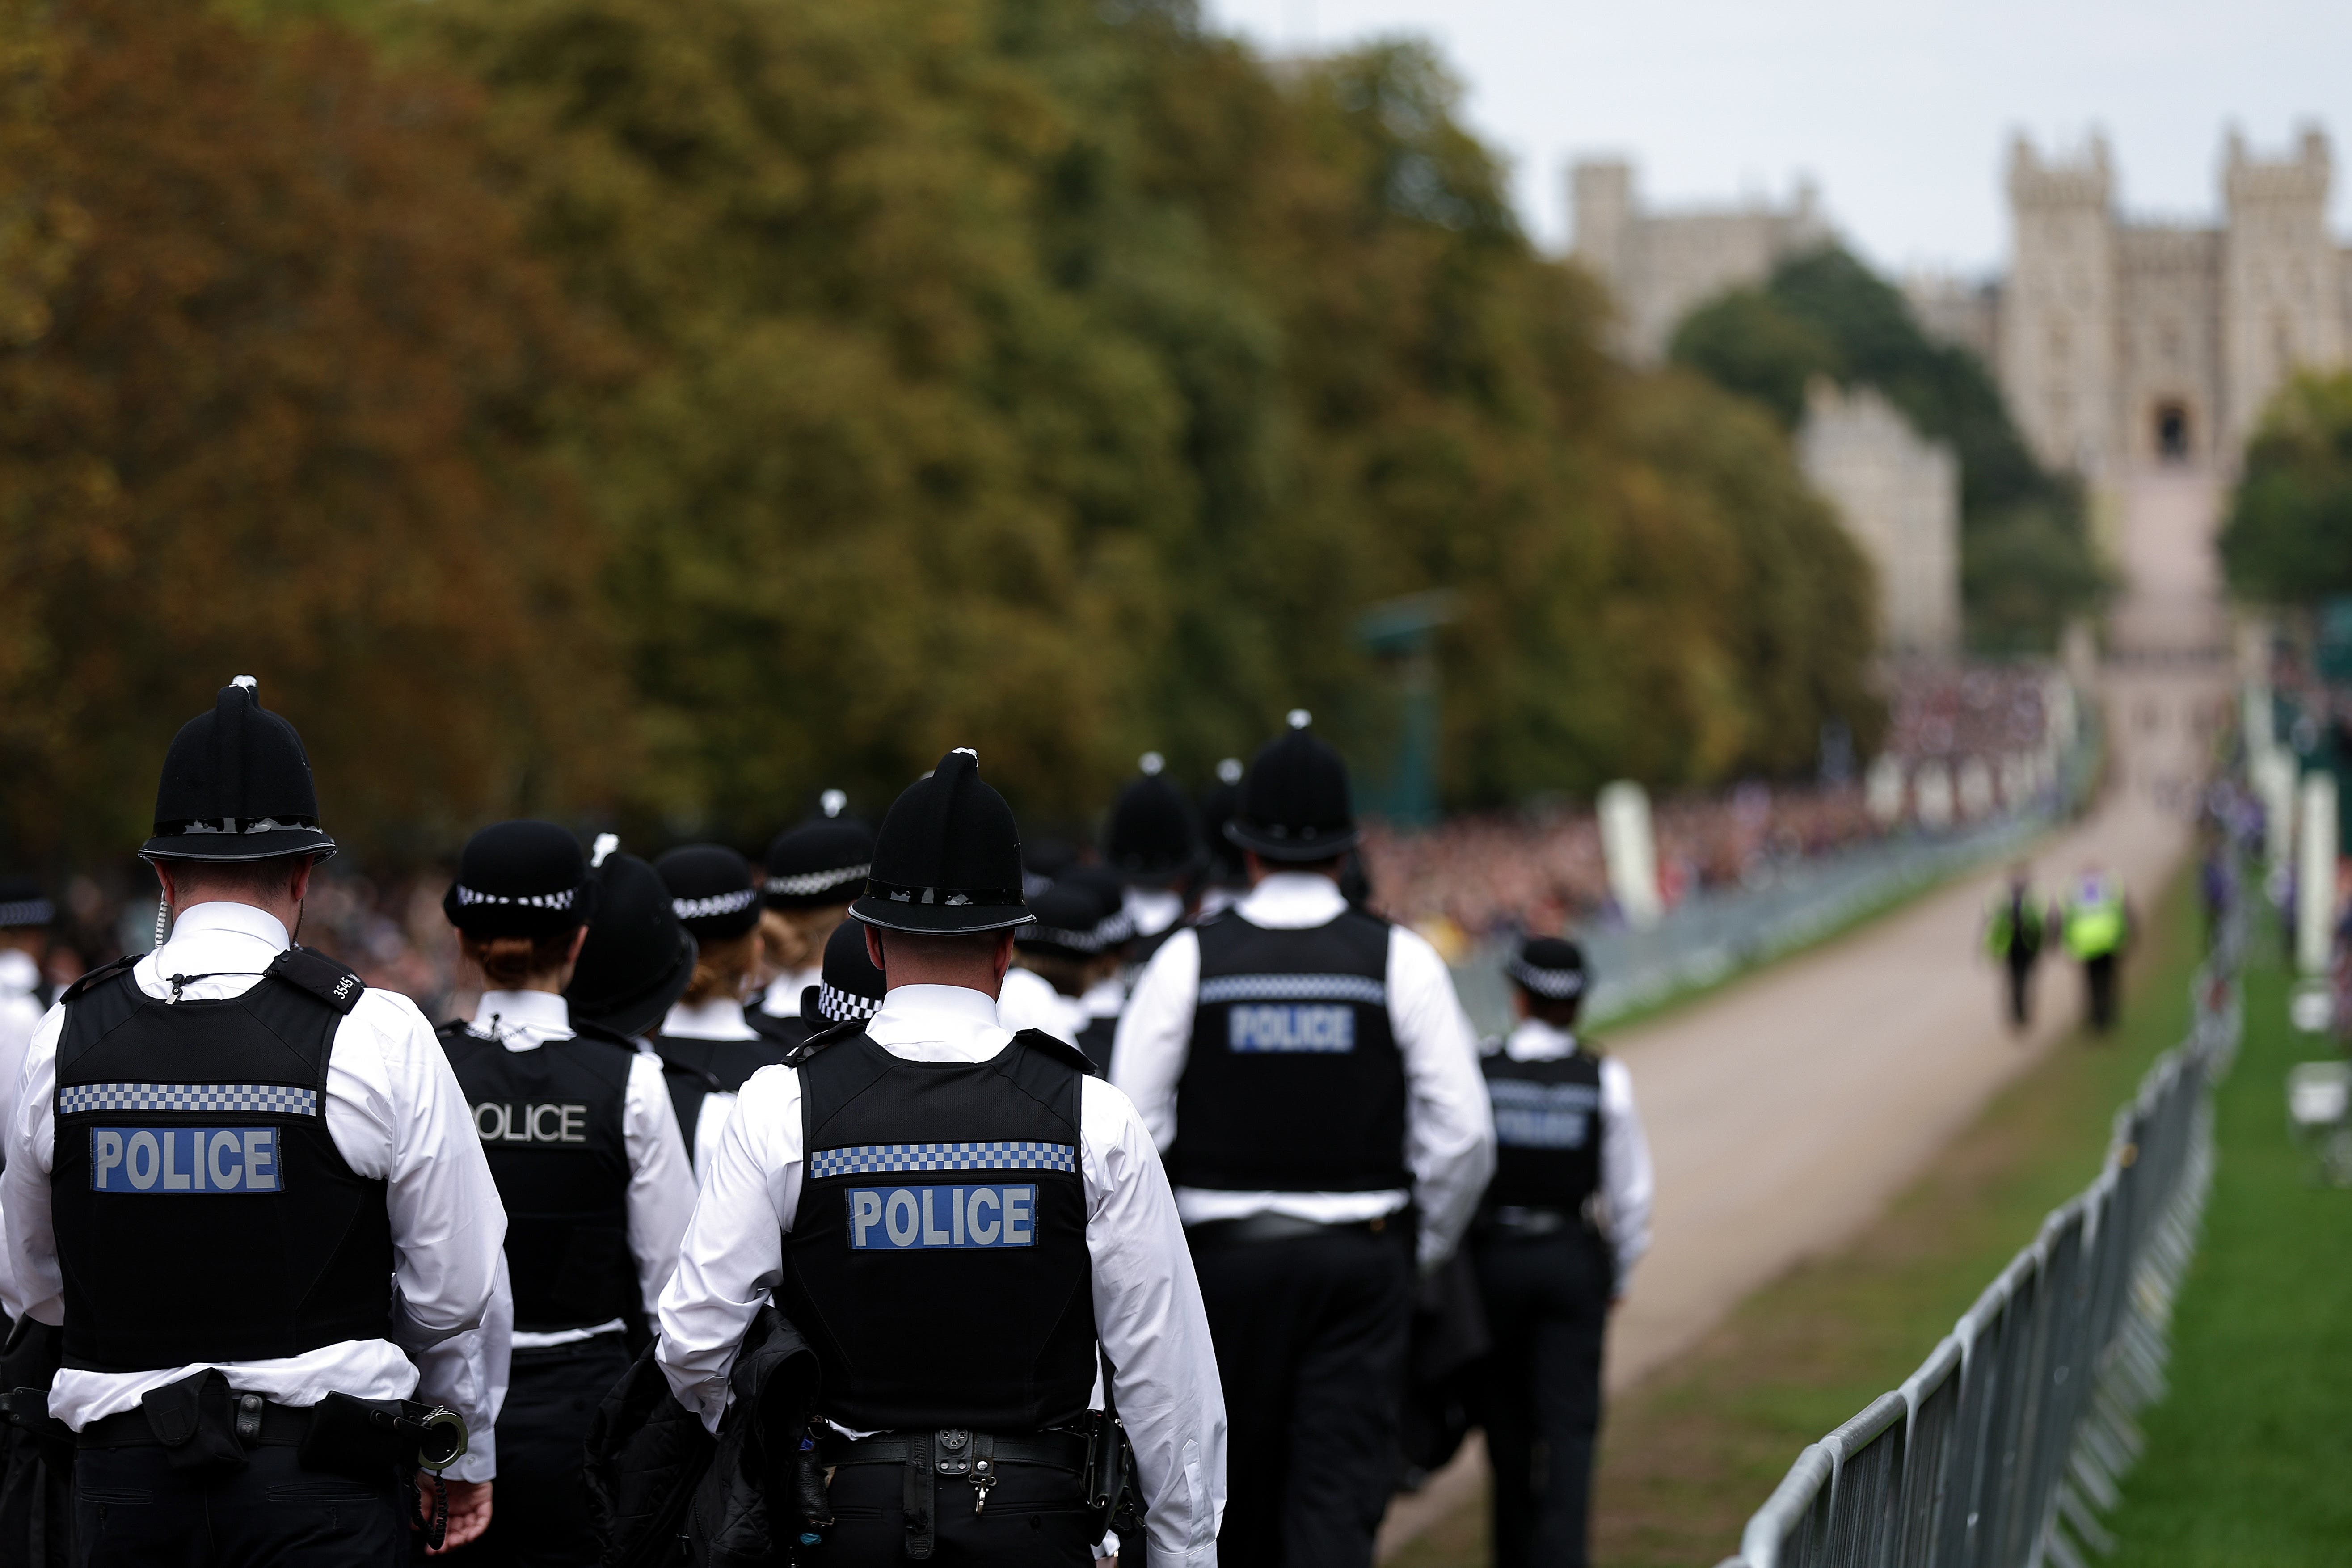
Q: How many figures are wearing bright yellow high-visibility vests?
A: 2